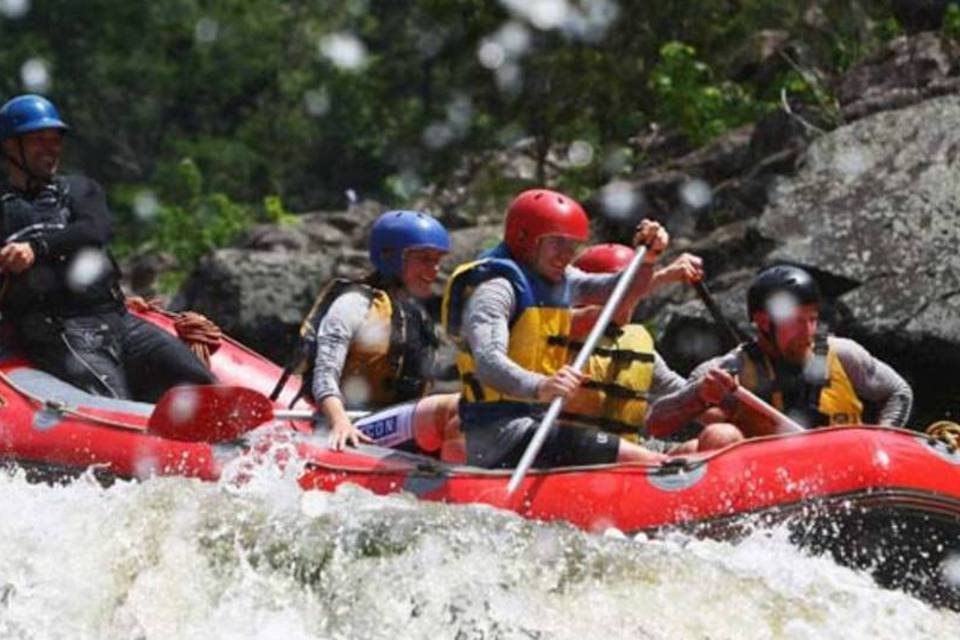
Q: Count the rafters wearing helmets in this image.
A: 5